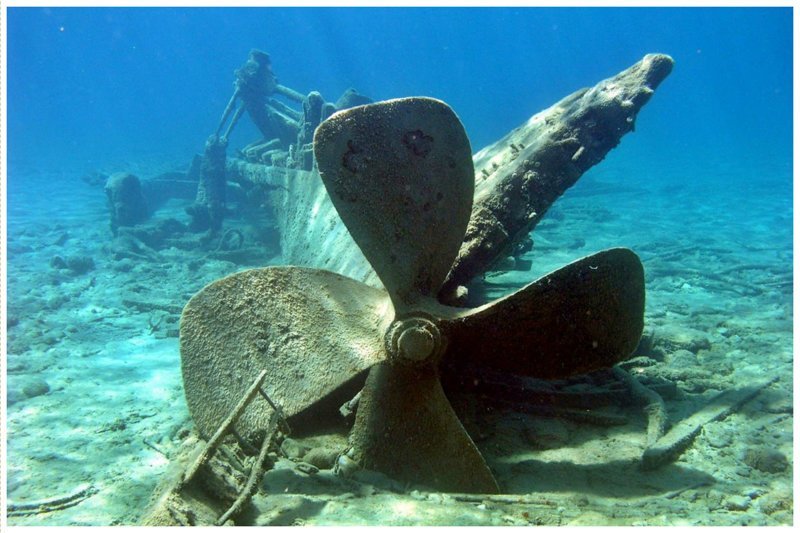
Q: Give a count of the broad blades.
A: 4